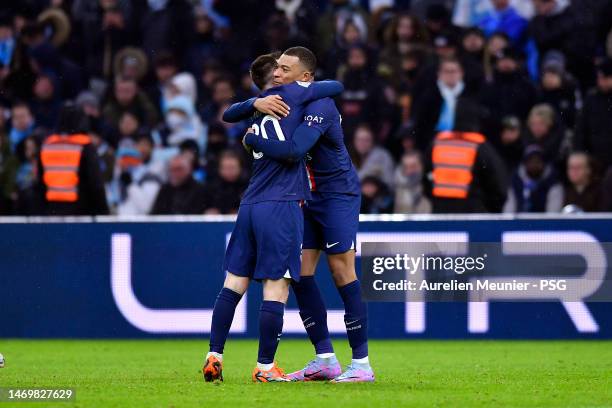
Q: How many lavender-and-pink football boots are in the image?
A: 2